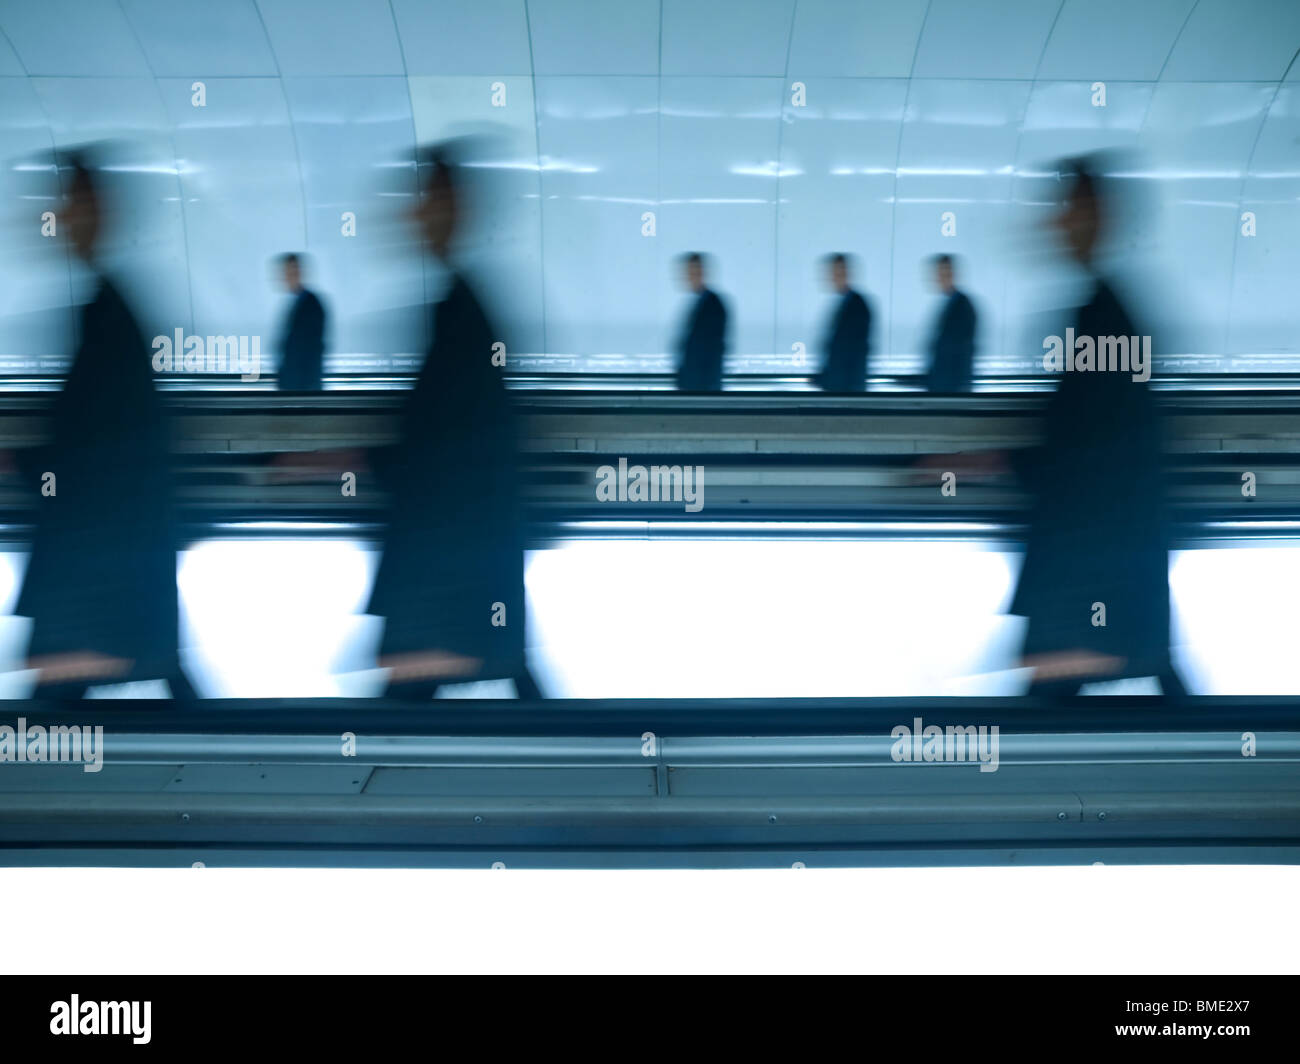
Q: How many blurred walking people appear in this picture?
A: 7